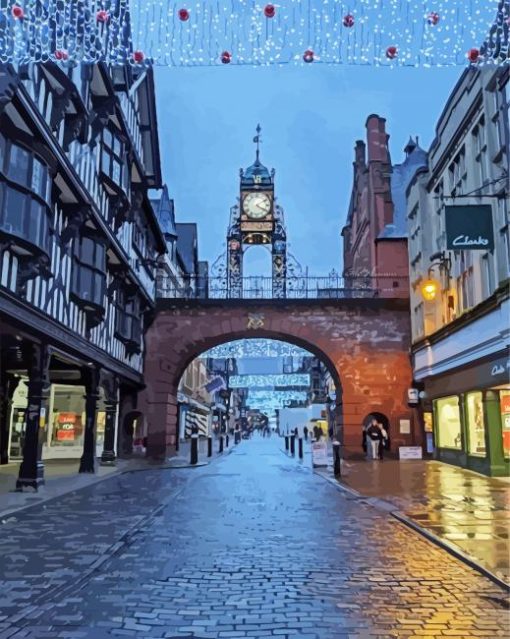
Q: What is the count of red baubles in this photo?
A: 12